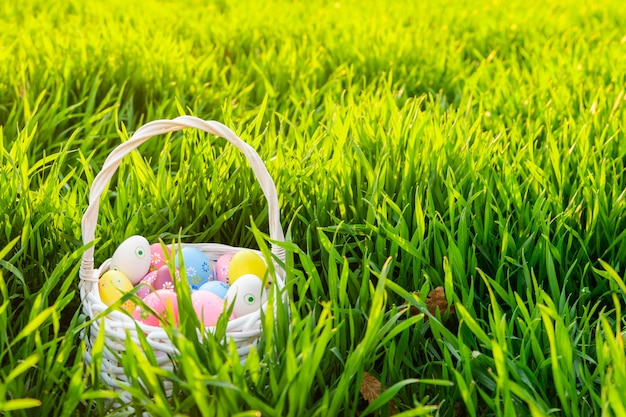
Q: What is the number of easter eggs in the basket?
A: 12